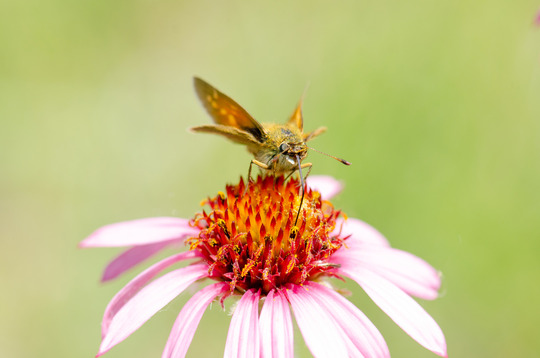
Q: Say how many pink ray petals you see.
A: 13